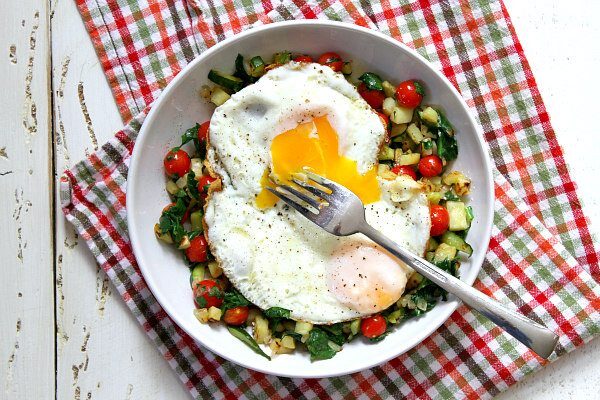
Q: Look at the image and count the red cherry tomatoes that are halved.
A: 0